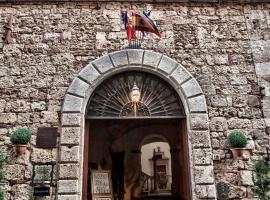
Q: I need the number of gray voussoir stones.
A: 11